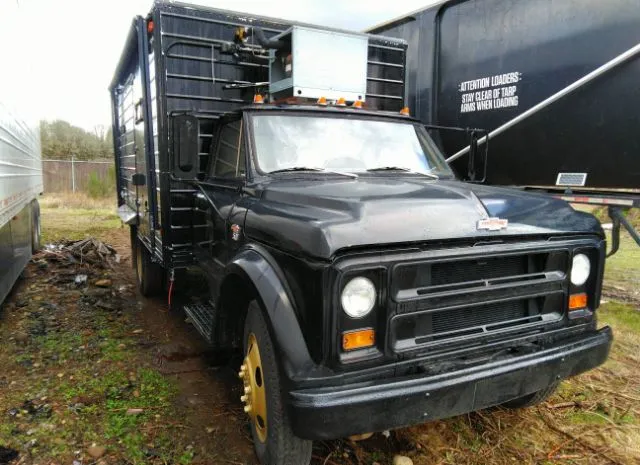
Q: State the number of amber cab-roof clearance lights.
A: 5